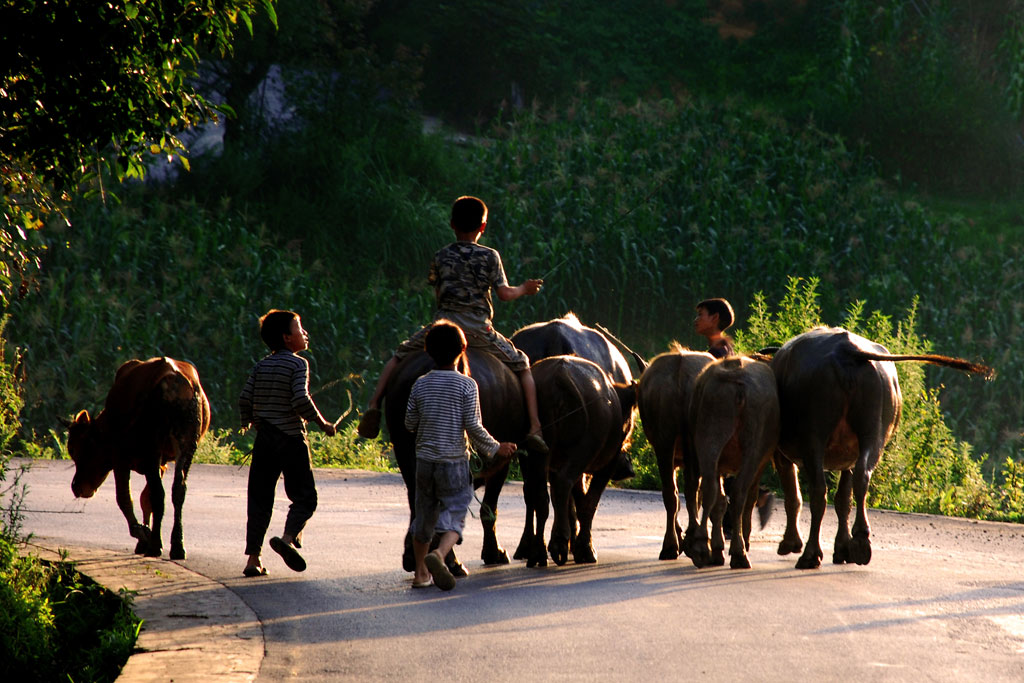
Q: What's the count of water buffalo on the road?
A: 6